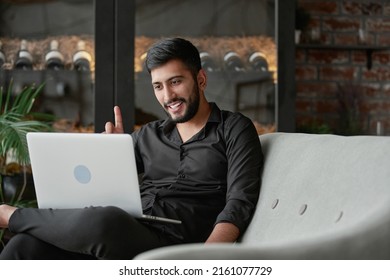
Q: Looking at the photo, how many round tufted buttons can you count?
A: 3